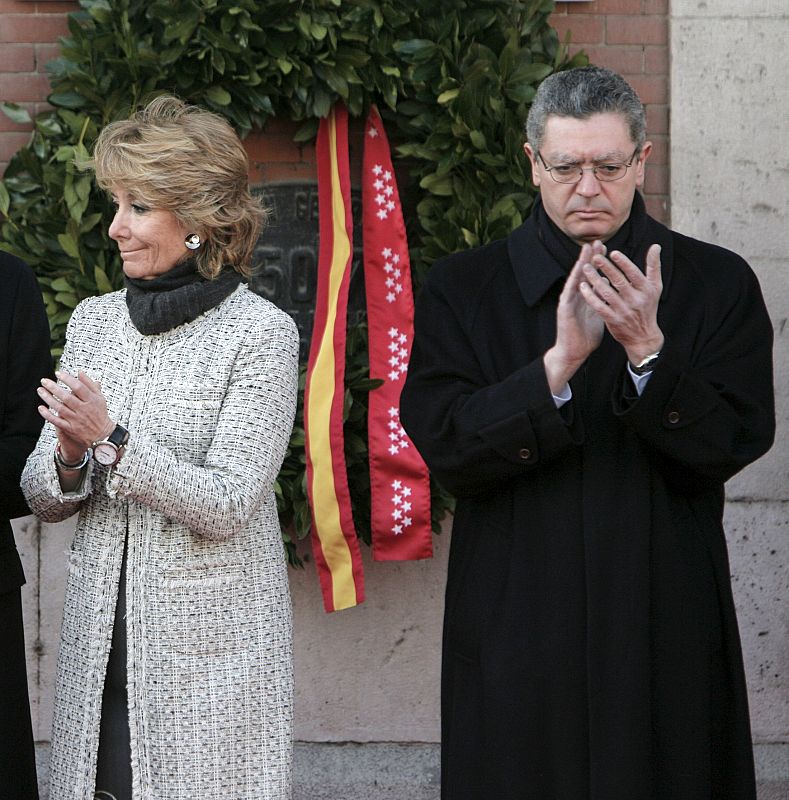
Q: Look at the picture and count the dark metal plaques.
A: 1